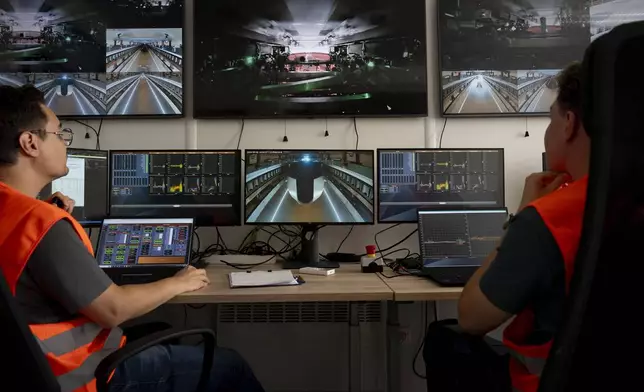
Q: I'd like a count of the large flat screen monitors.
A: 3